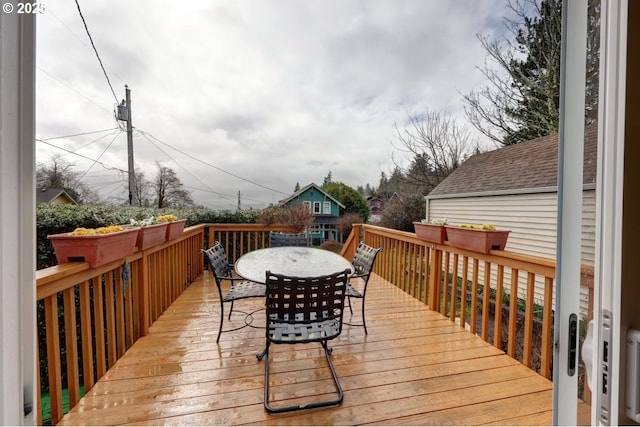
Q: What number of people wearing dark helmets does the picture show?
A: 0